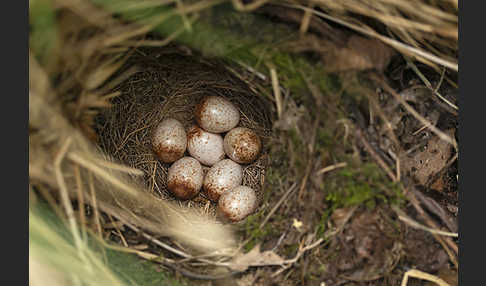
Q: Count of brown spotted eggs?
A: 7